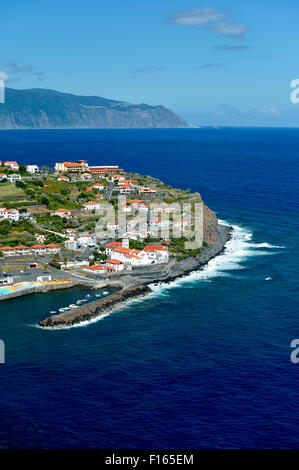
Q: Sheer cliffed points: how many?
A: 2